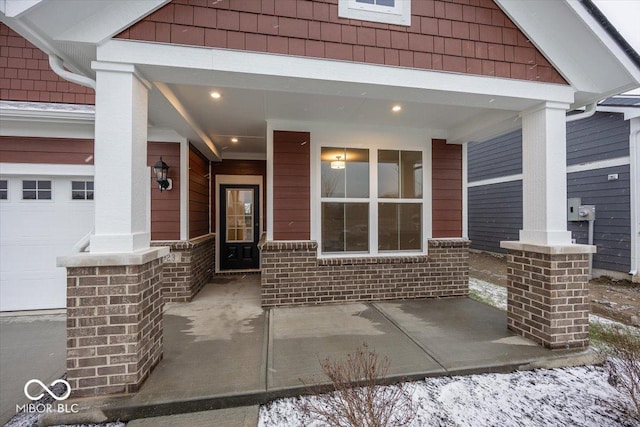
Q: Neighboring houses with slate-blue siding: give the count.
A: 1